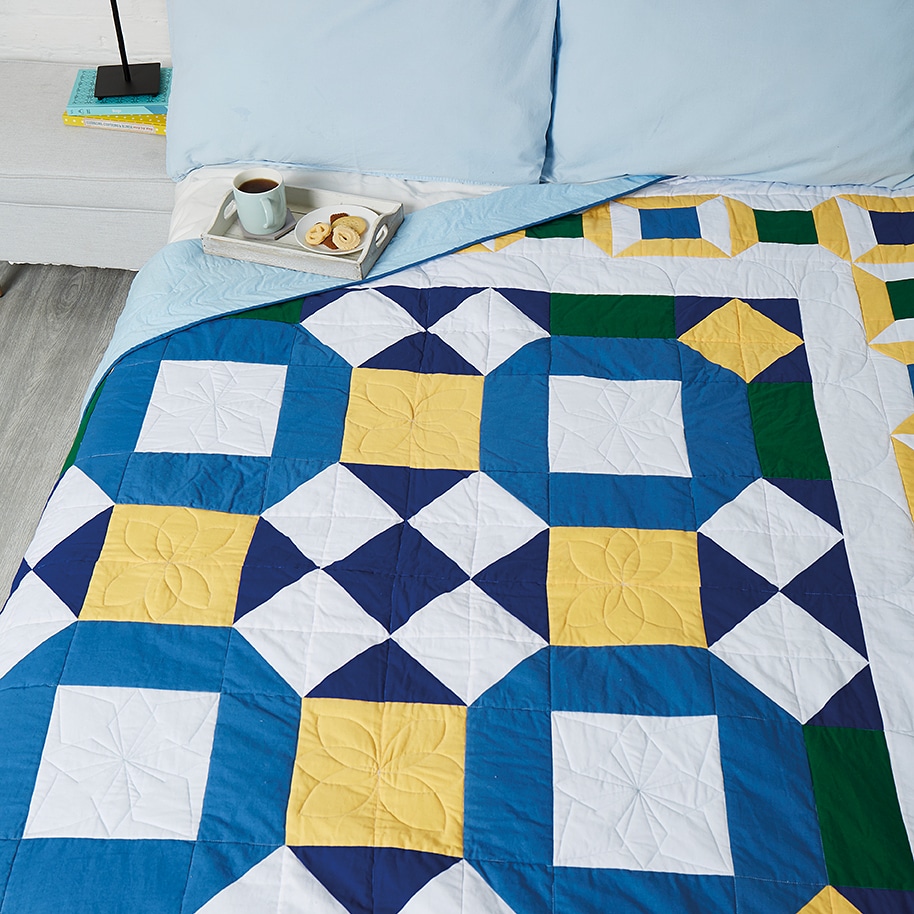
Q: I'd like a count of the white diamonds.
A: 12